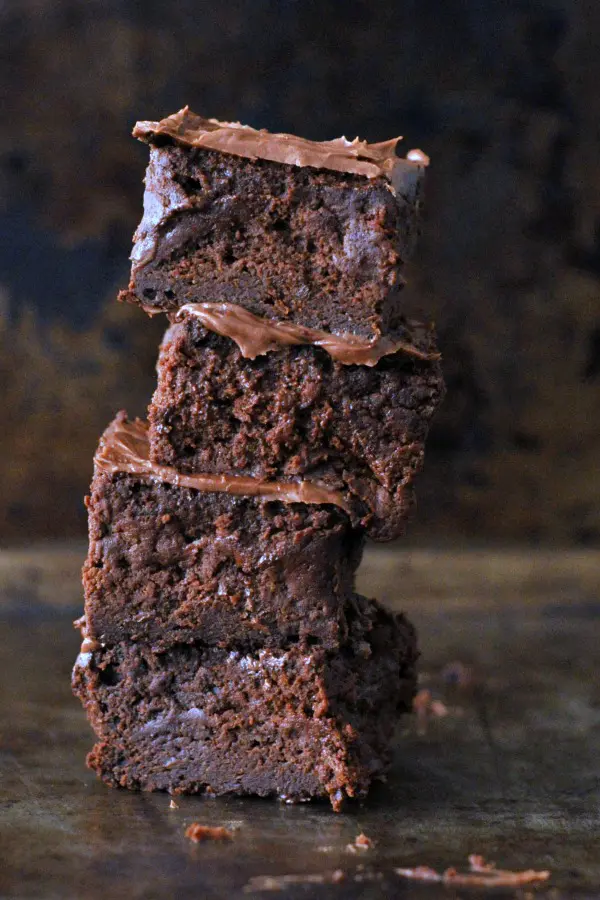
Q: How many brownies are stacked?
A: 4